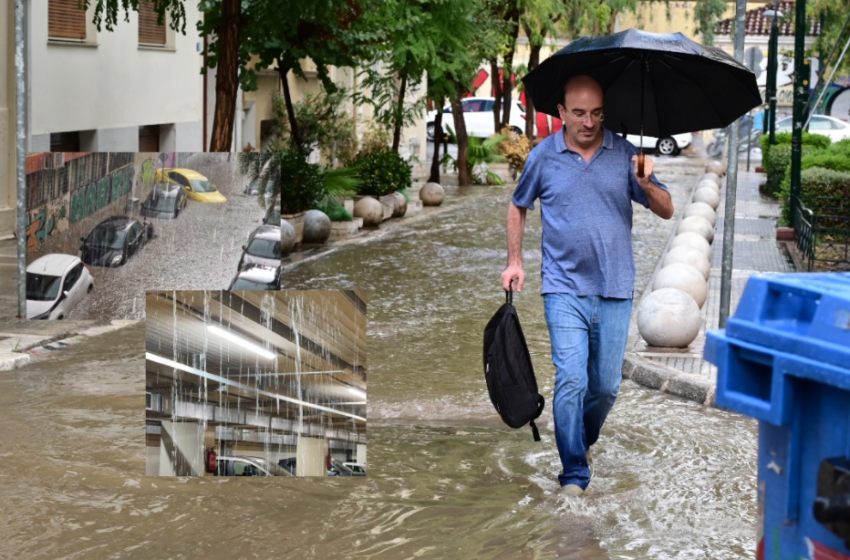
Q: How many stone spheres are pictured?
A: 15